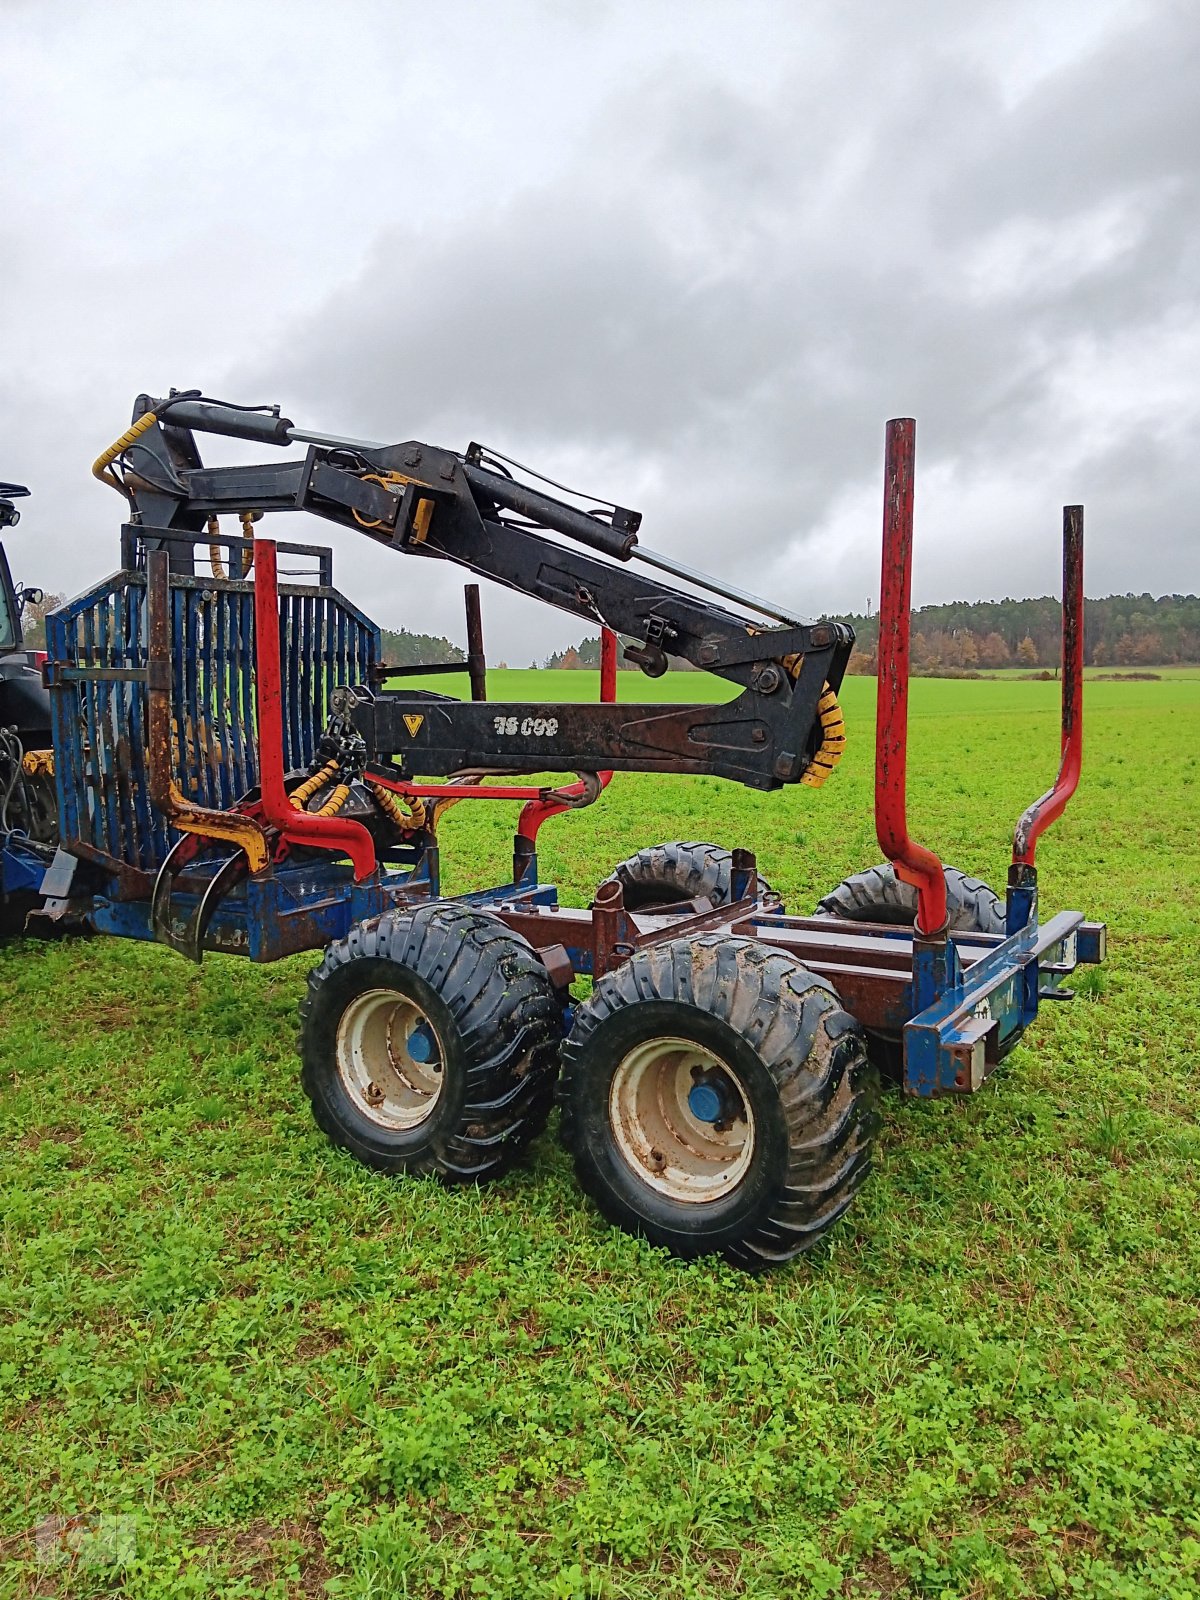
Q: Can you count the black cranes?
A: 1